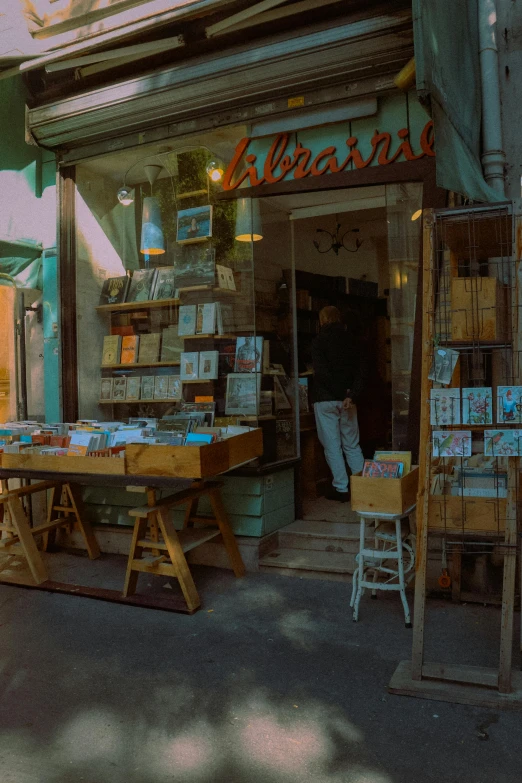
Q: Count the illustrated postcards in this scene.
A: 5